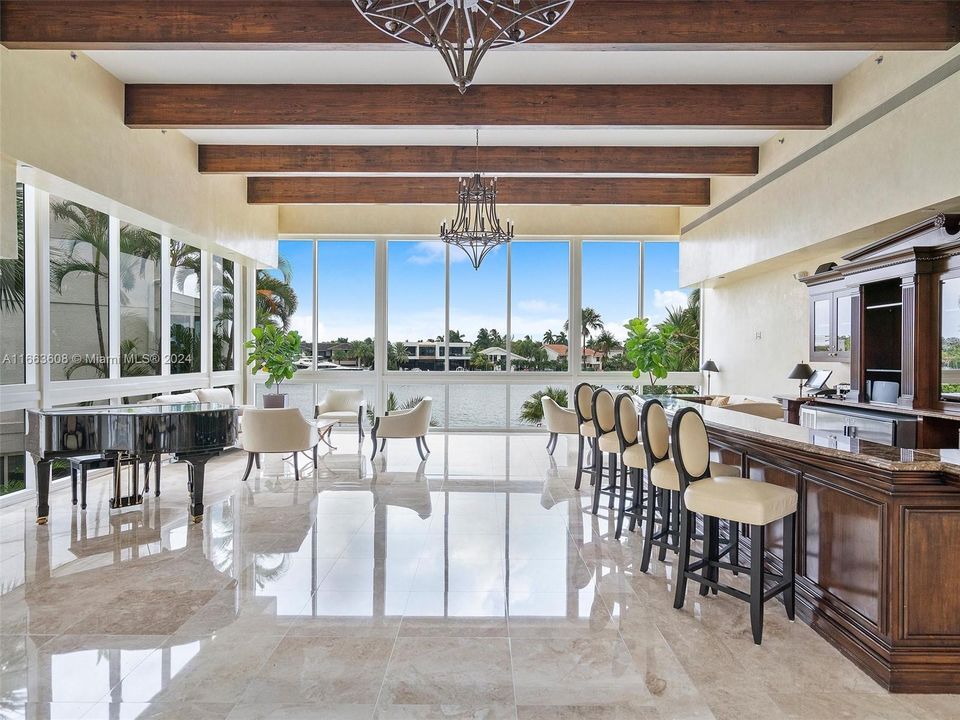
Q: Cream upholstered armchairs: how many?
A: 4